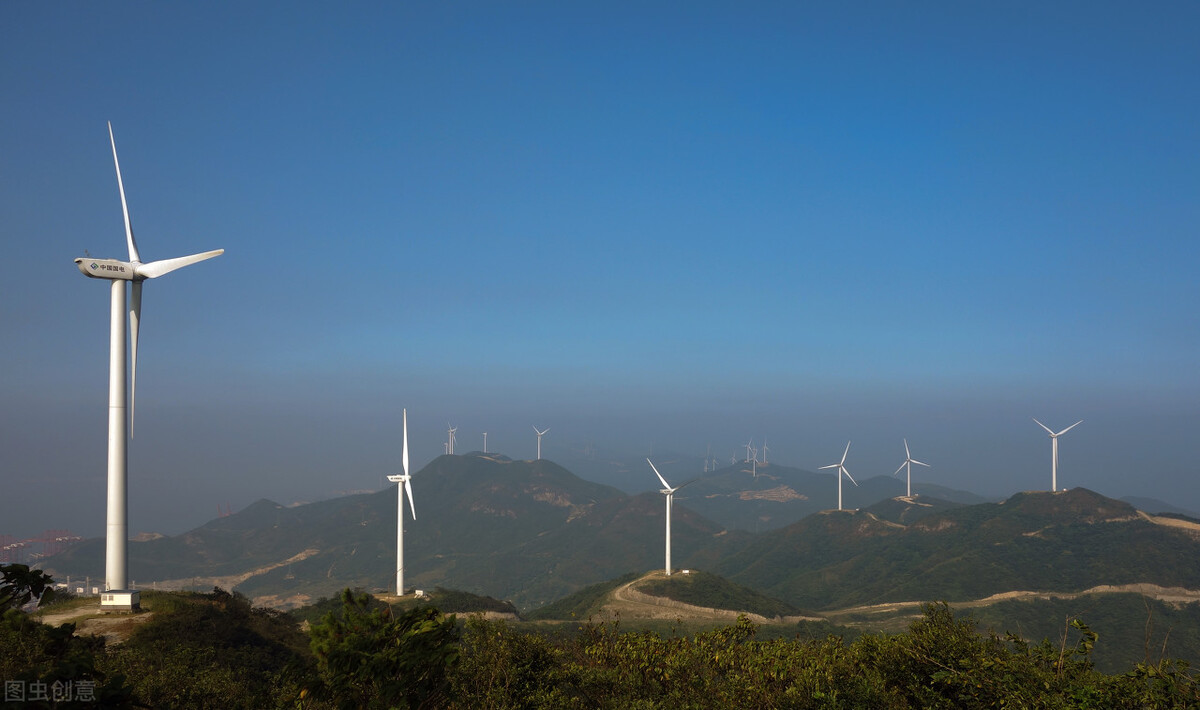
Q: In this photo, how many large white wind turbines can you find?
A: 6